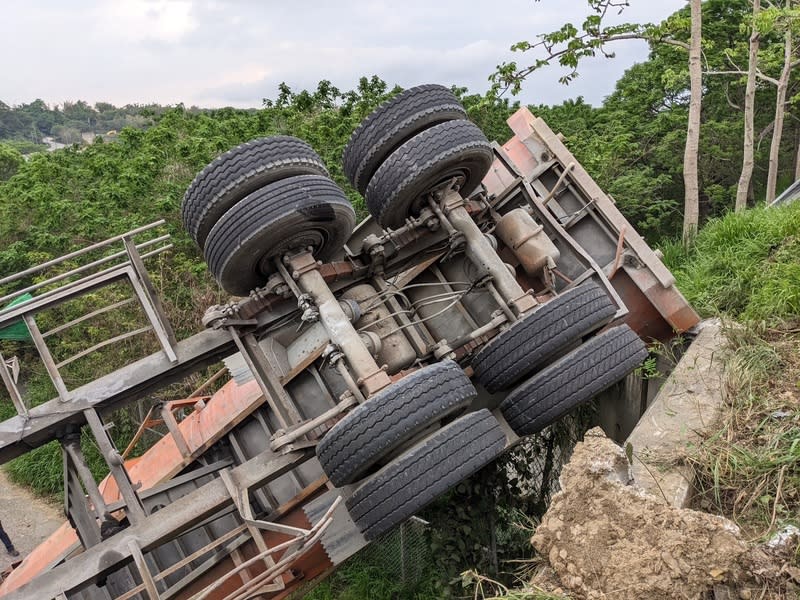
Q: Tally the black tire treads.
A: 8